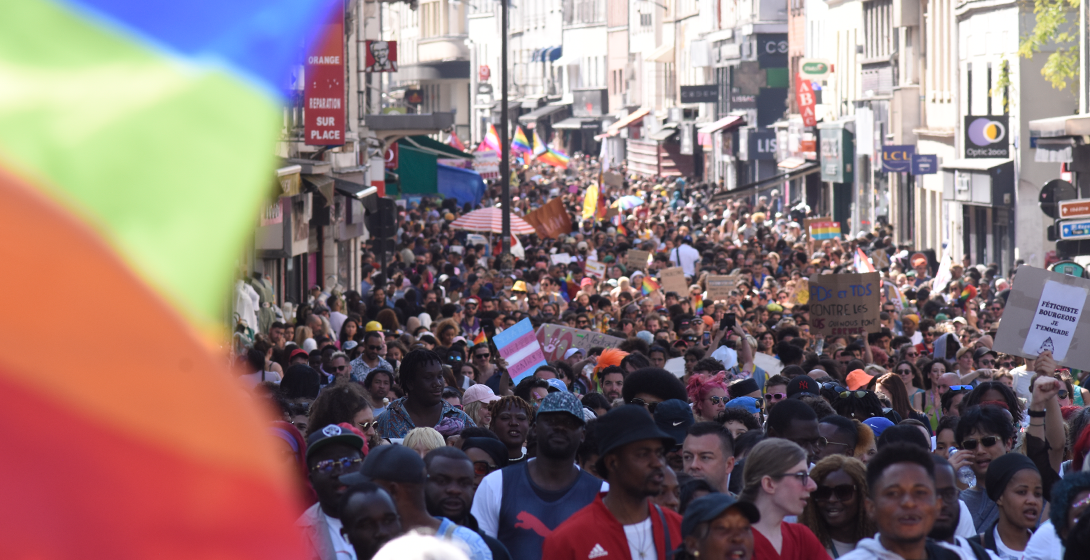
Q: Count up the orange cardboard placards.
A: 1